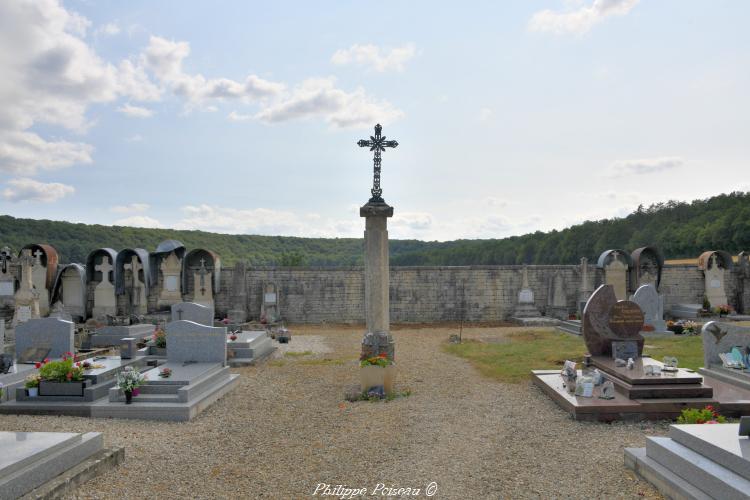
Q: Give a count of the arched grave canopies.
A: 9